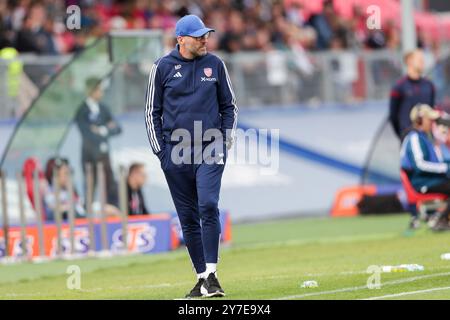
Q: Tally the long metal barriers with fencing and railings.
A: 1